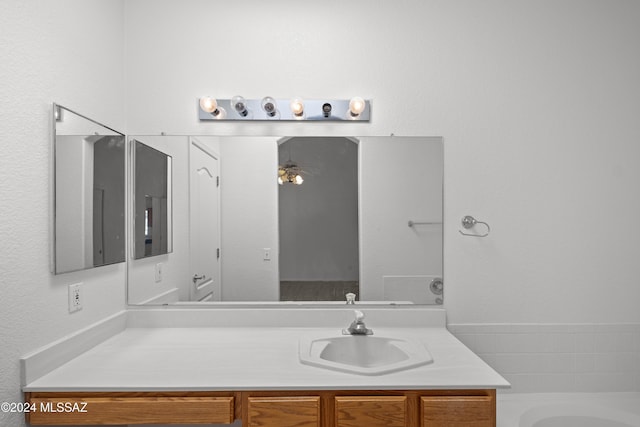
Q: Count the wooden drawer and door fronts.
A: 4